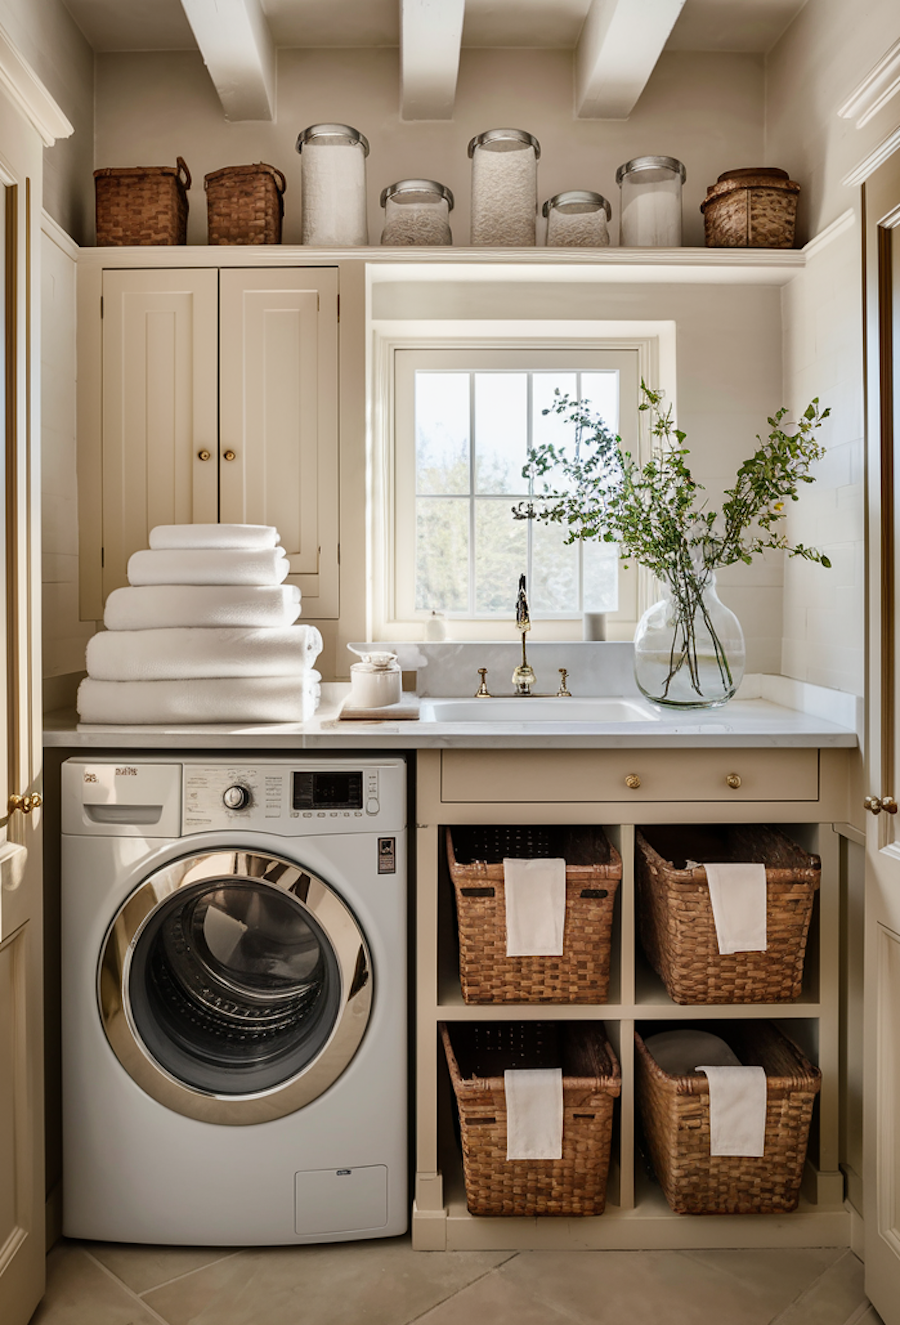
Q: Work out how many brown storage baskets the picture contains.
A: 7